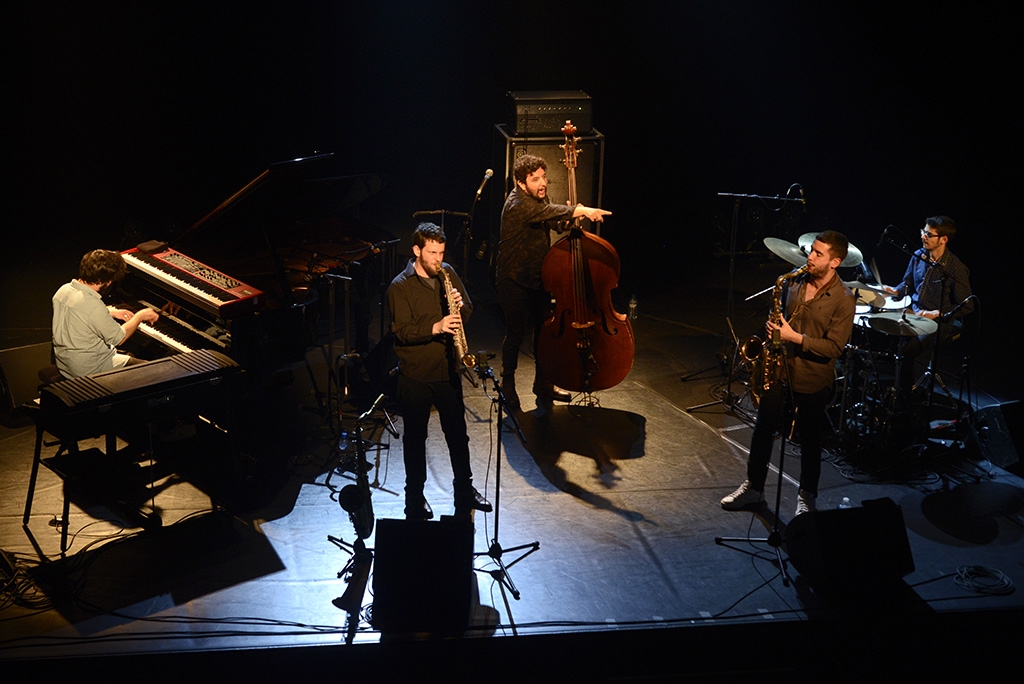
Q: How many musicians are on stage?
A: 5